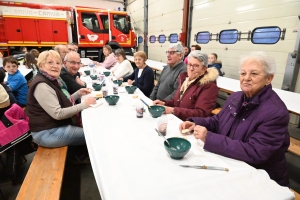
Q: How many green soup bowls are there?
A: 9